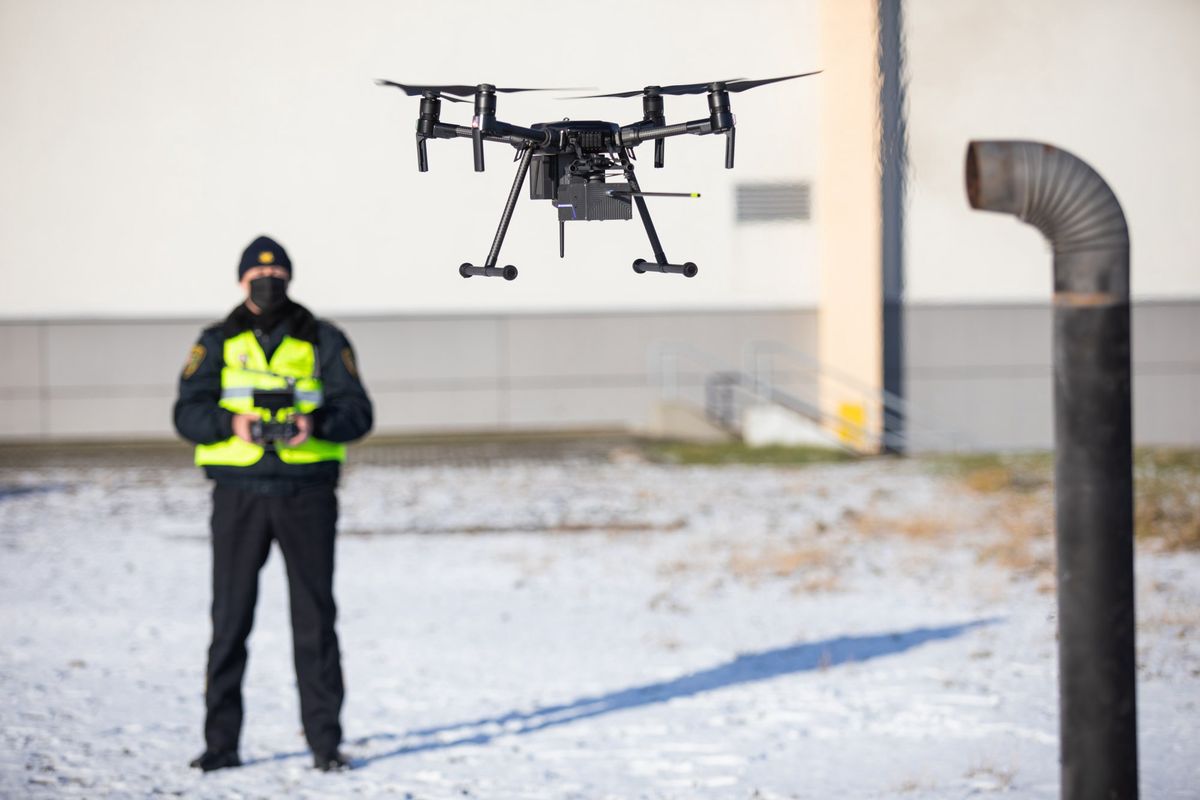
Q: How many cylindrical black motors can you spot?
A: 4